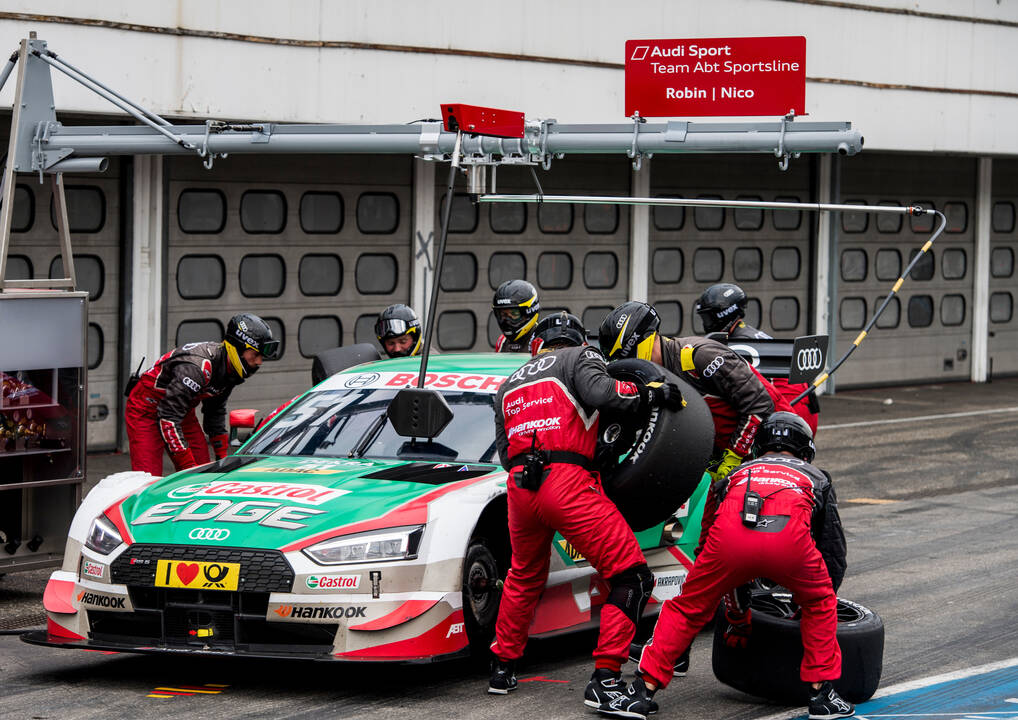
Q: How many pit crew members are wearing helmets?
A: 7